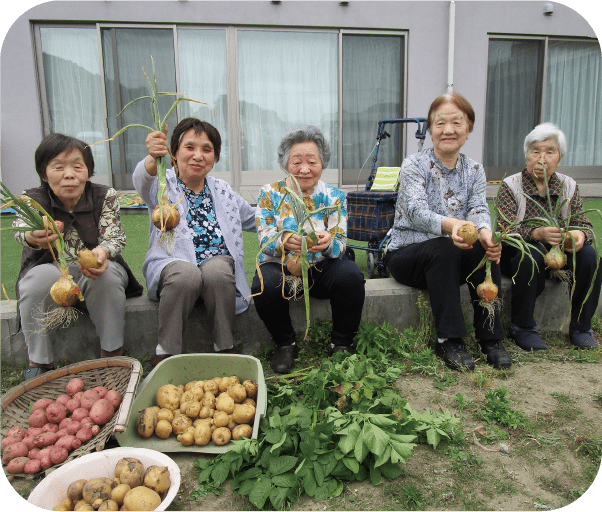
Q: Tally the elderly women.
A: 5